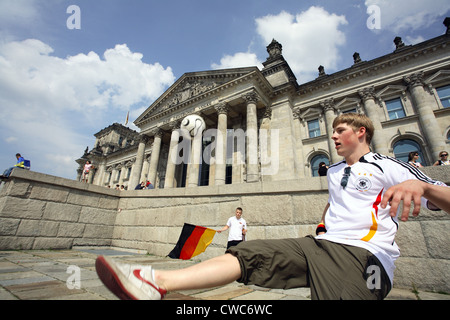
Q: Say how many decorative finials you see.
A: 5